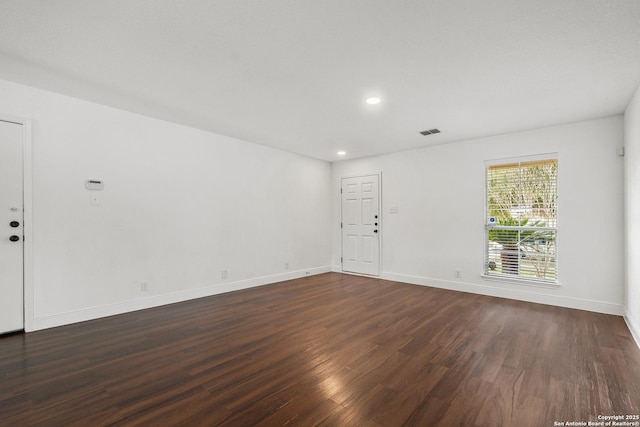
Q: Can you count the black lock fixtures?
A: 5